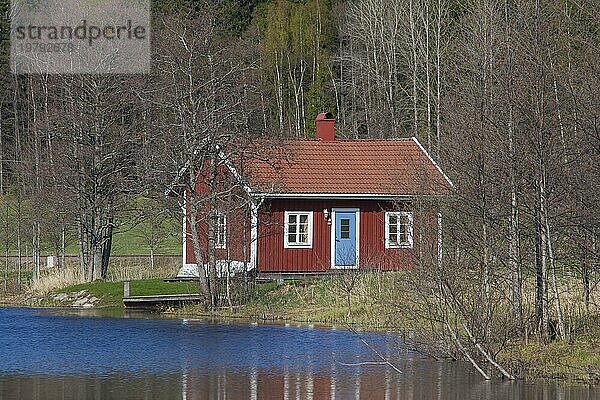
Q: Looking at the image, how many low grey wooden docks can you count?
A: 1